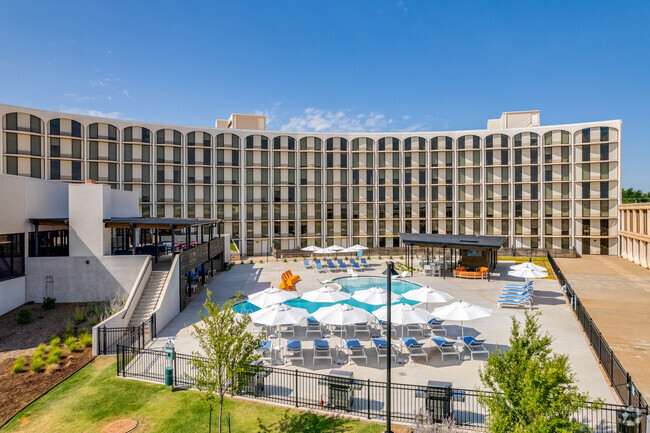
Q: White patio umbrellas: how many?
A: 15